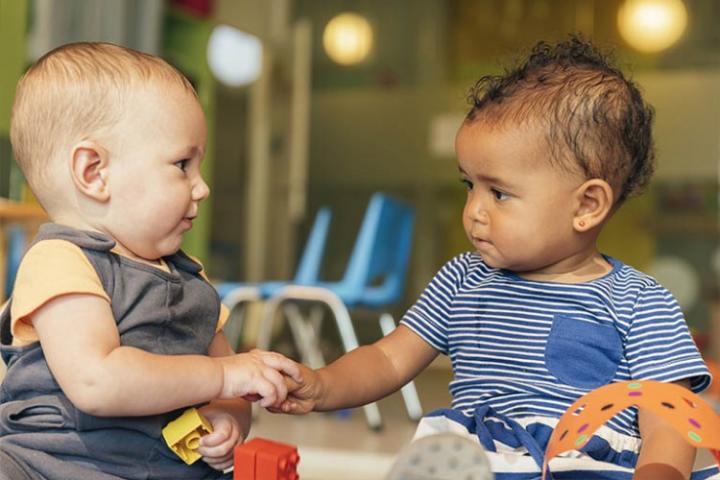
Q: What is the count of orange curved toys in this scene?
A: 1